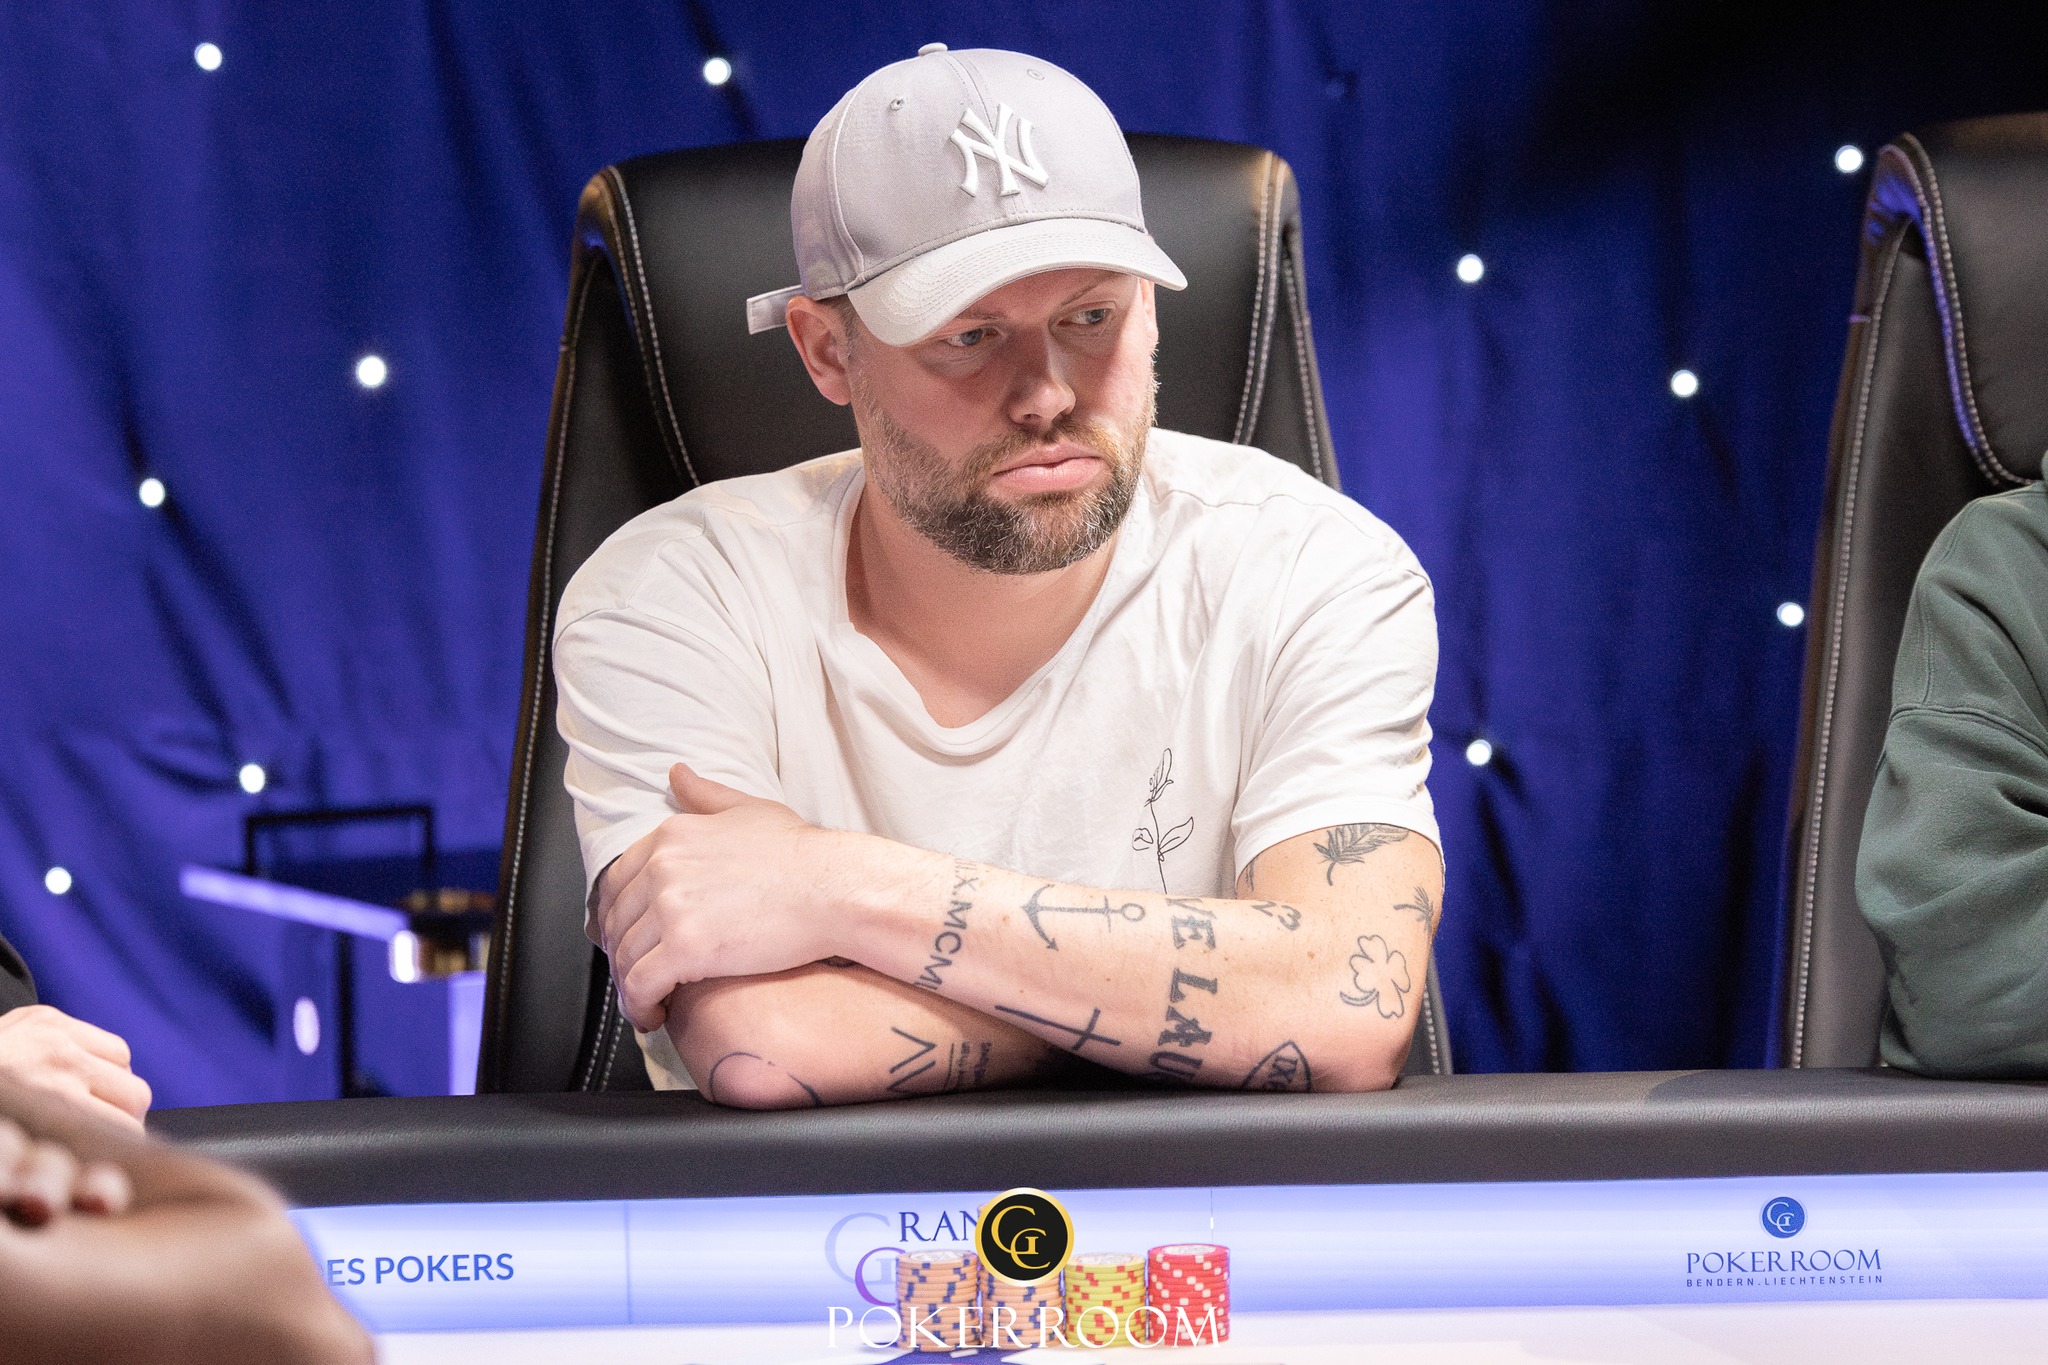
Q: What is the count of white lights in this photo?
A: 11